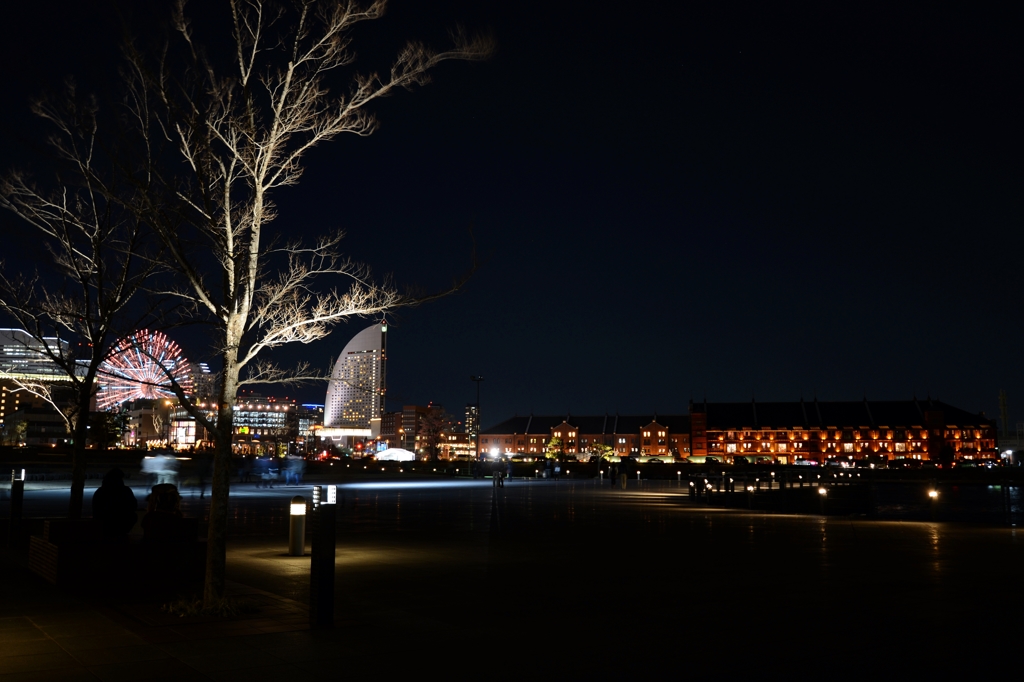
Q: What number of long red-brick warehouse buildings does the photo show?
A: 2